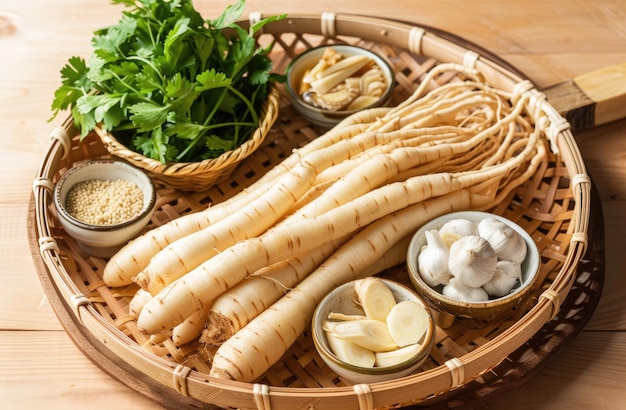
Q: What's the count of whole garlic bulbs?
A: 6